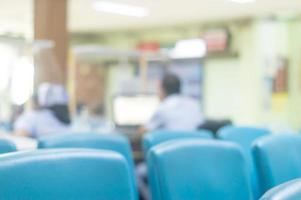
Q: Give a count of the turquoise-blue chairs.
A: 8